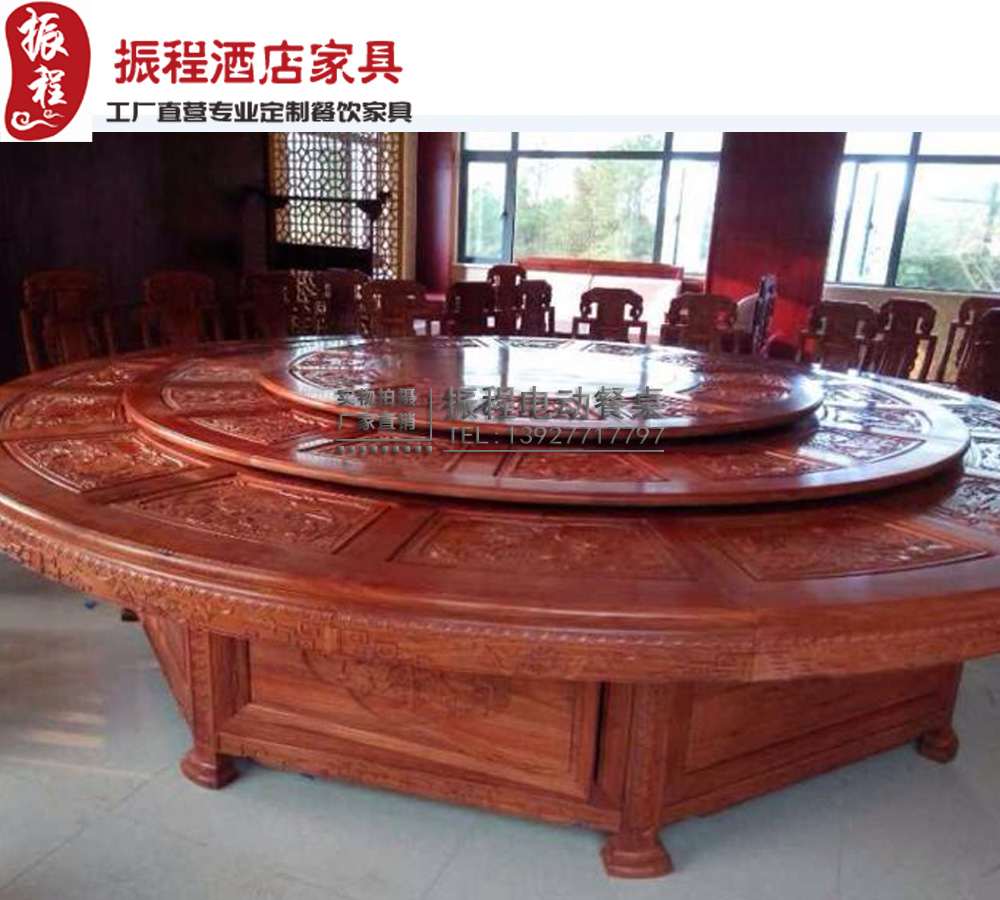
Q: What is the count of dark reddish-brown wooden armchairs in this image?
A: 14